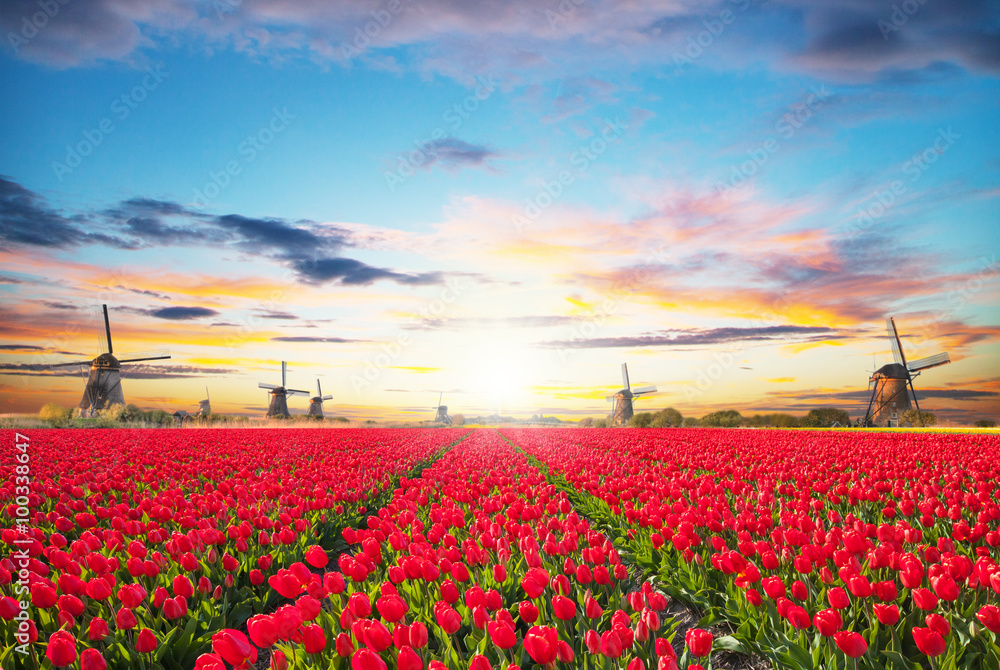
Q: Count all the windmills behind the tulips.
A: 7